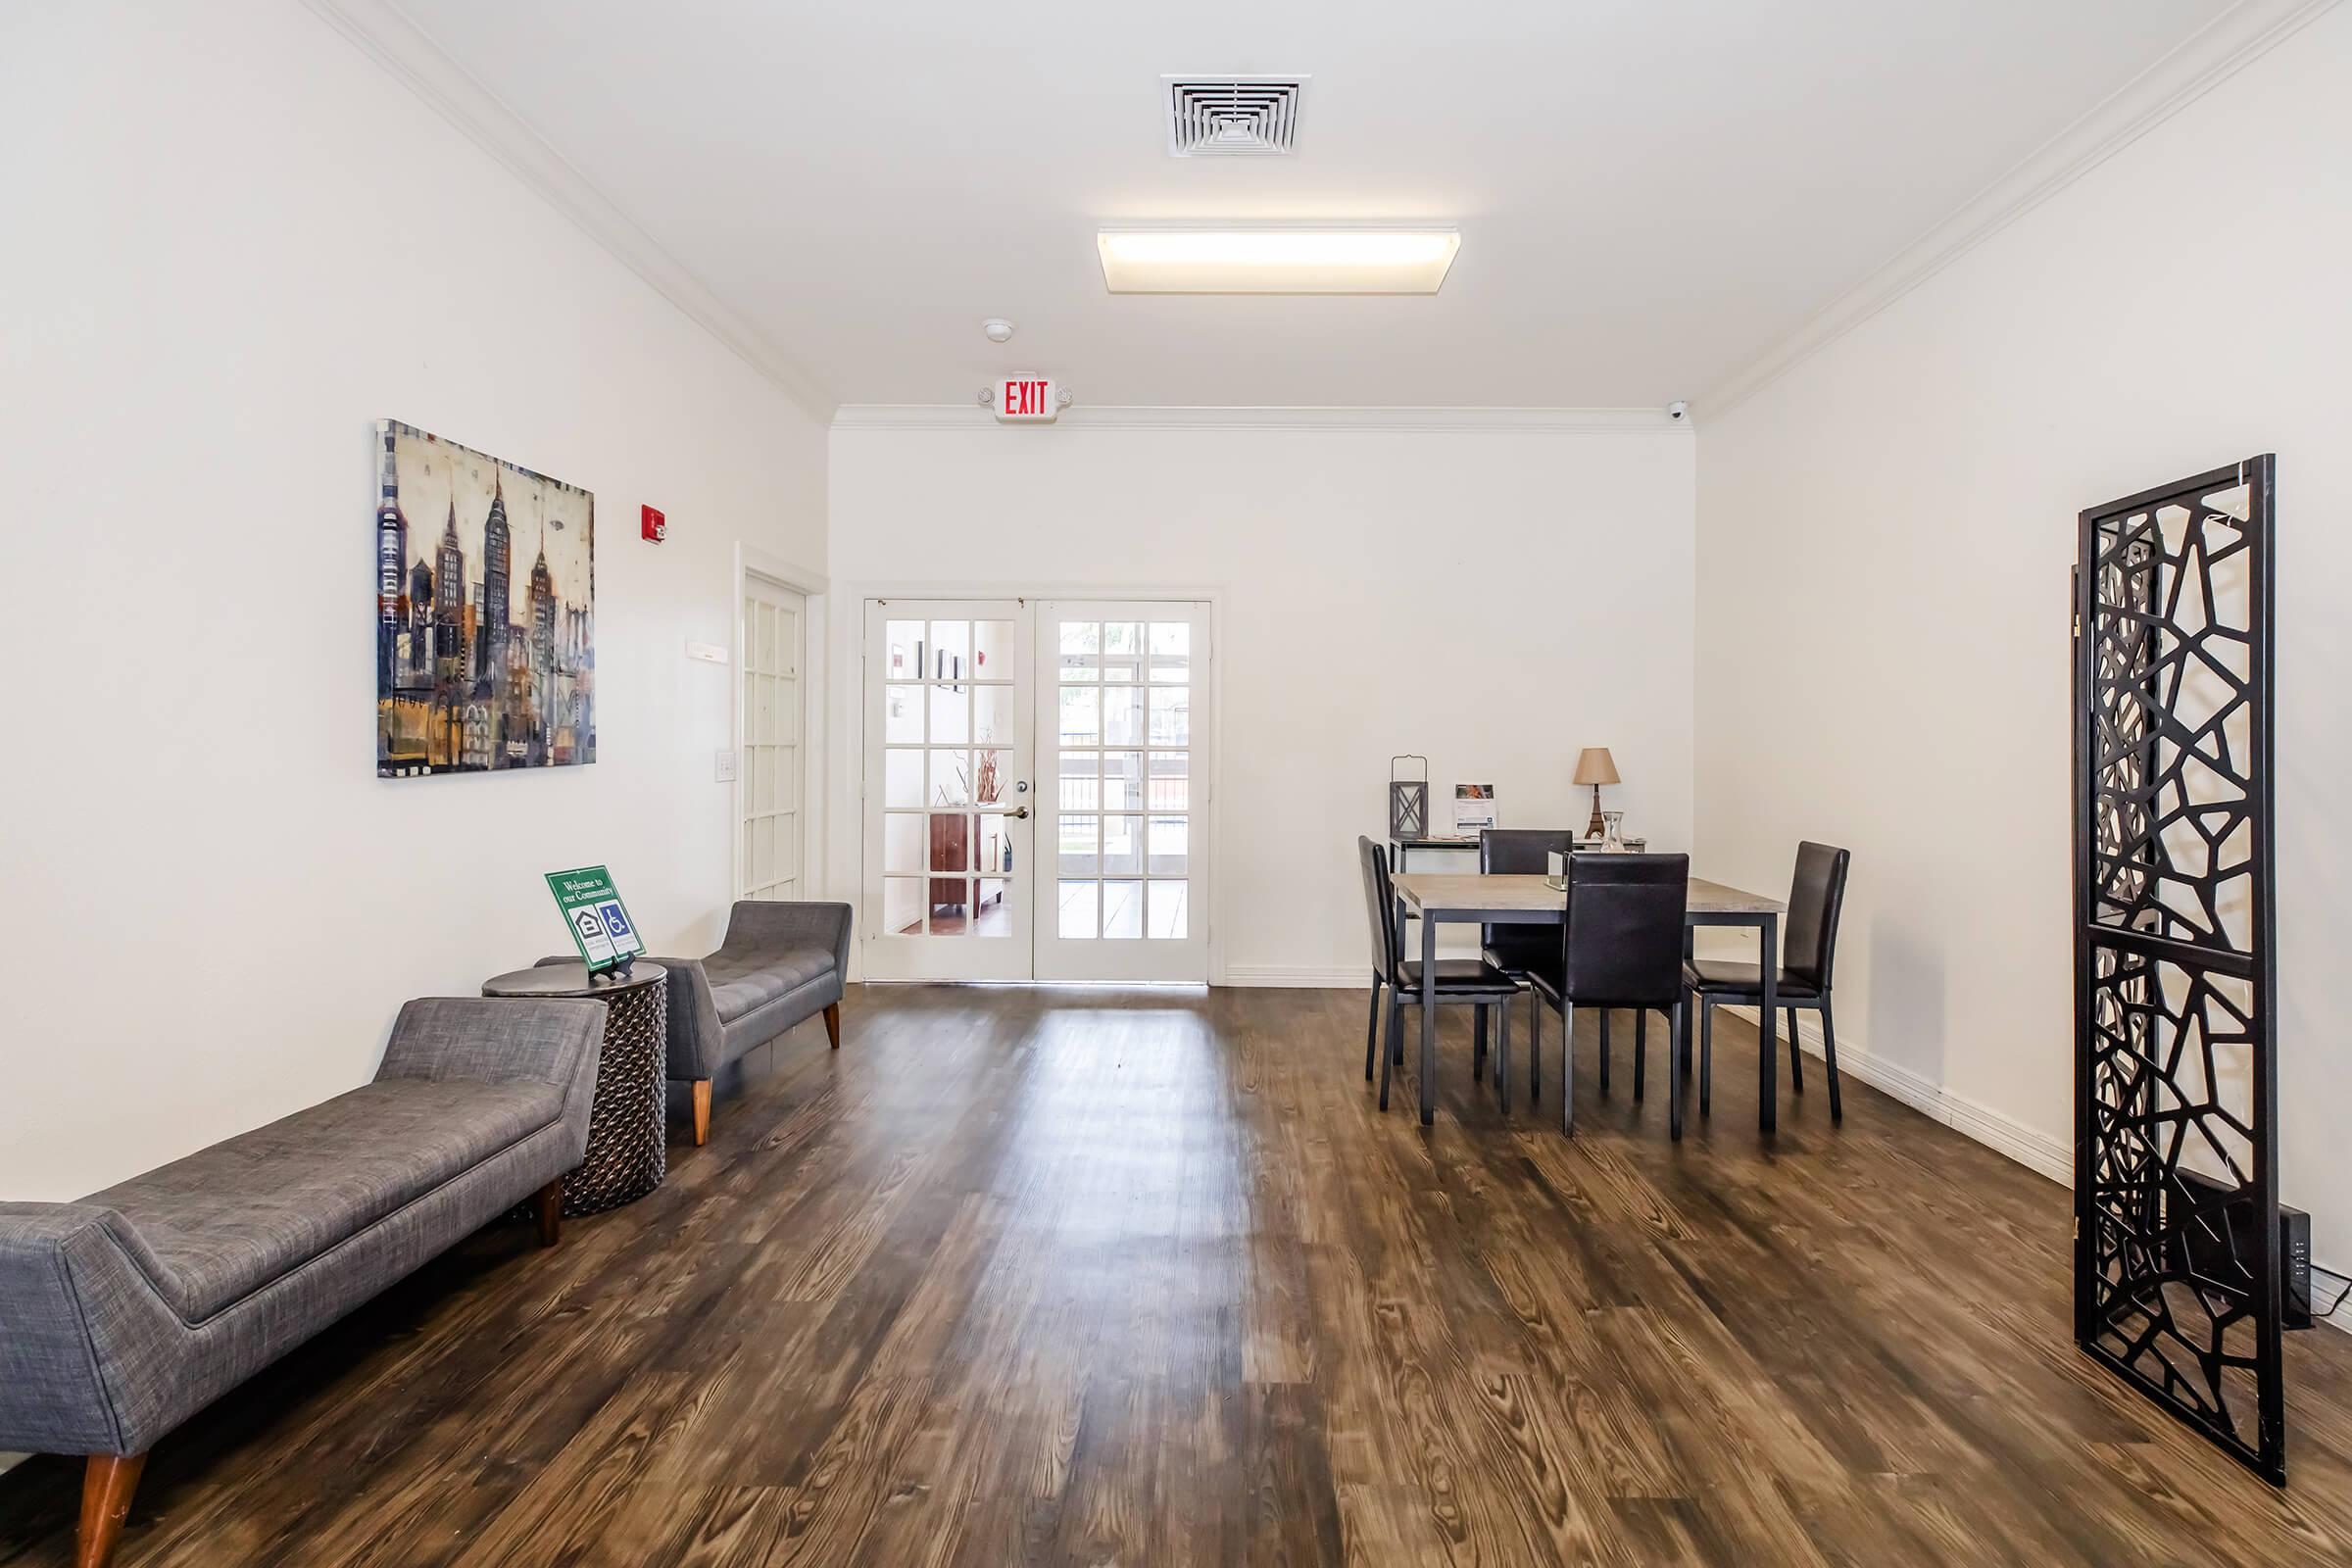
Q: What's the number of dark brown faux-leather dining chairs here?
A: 4